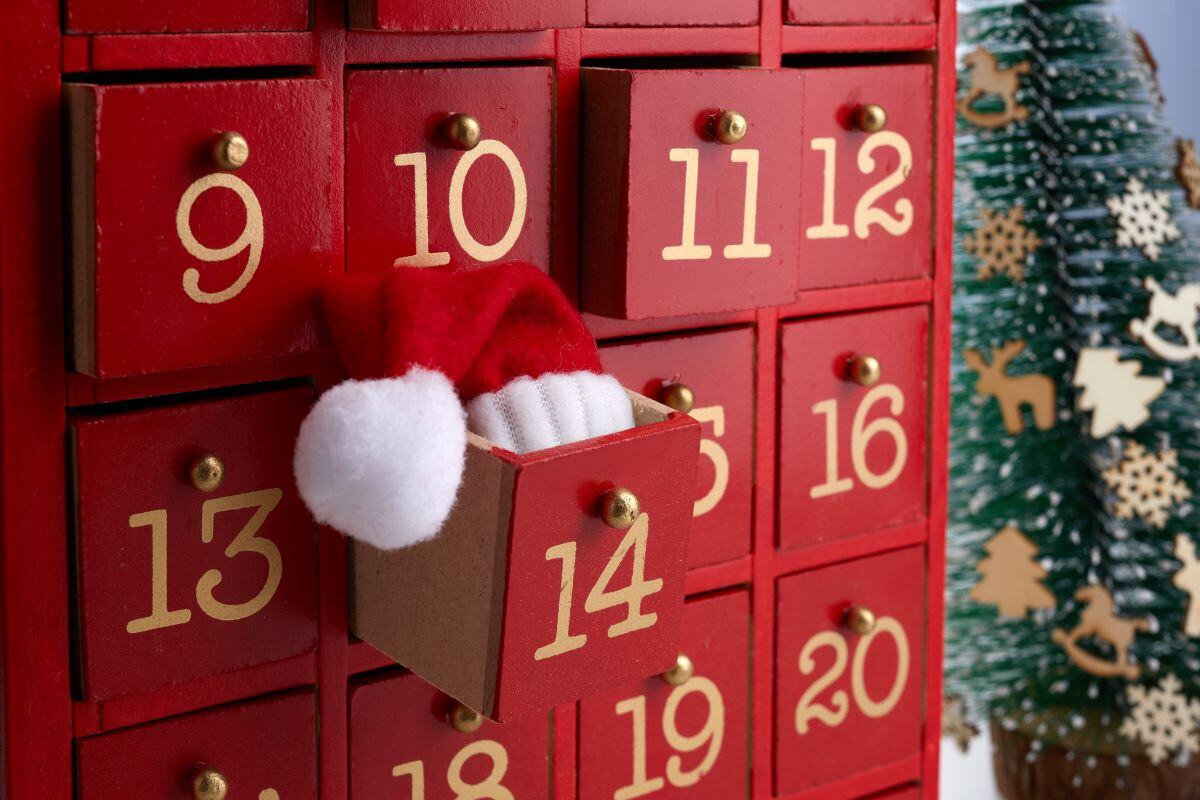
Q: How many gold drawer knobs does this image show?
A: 12